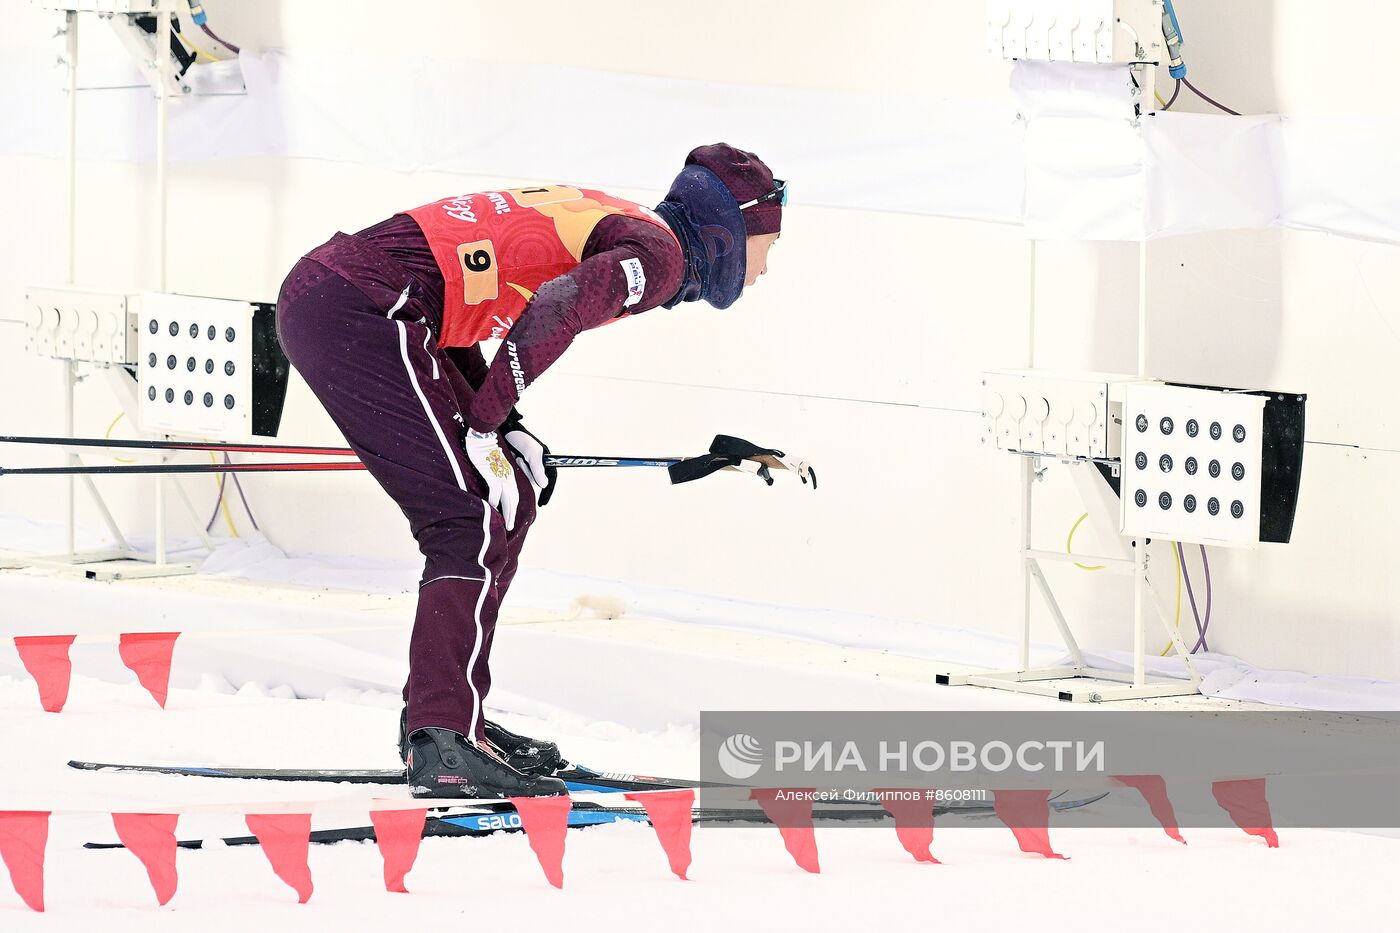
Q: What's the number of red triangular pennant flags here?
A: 13